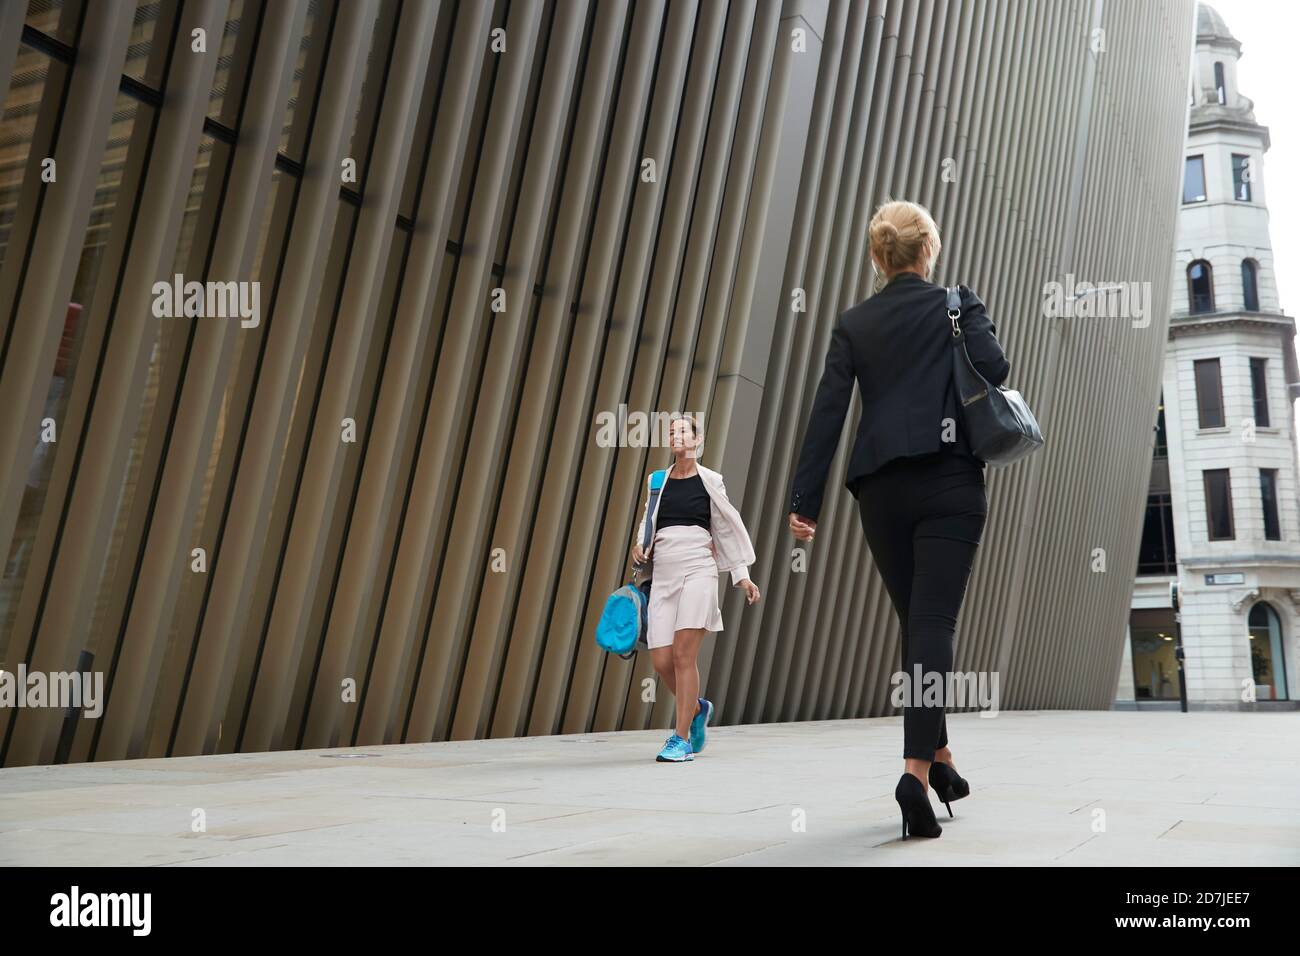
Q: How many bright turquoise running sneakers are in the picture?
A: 2